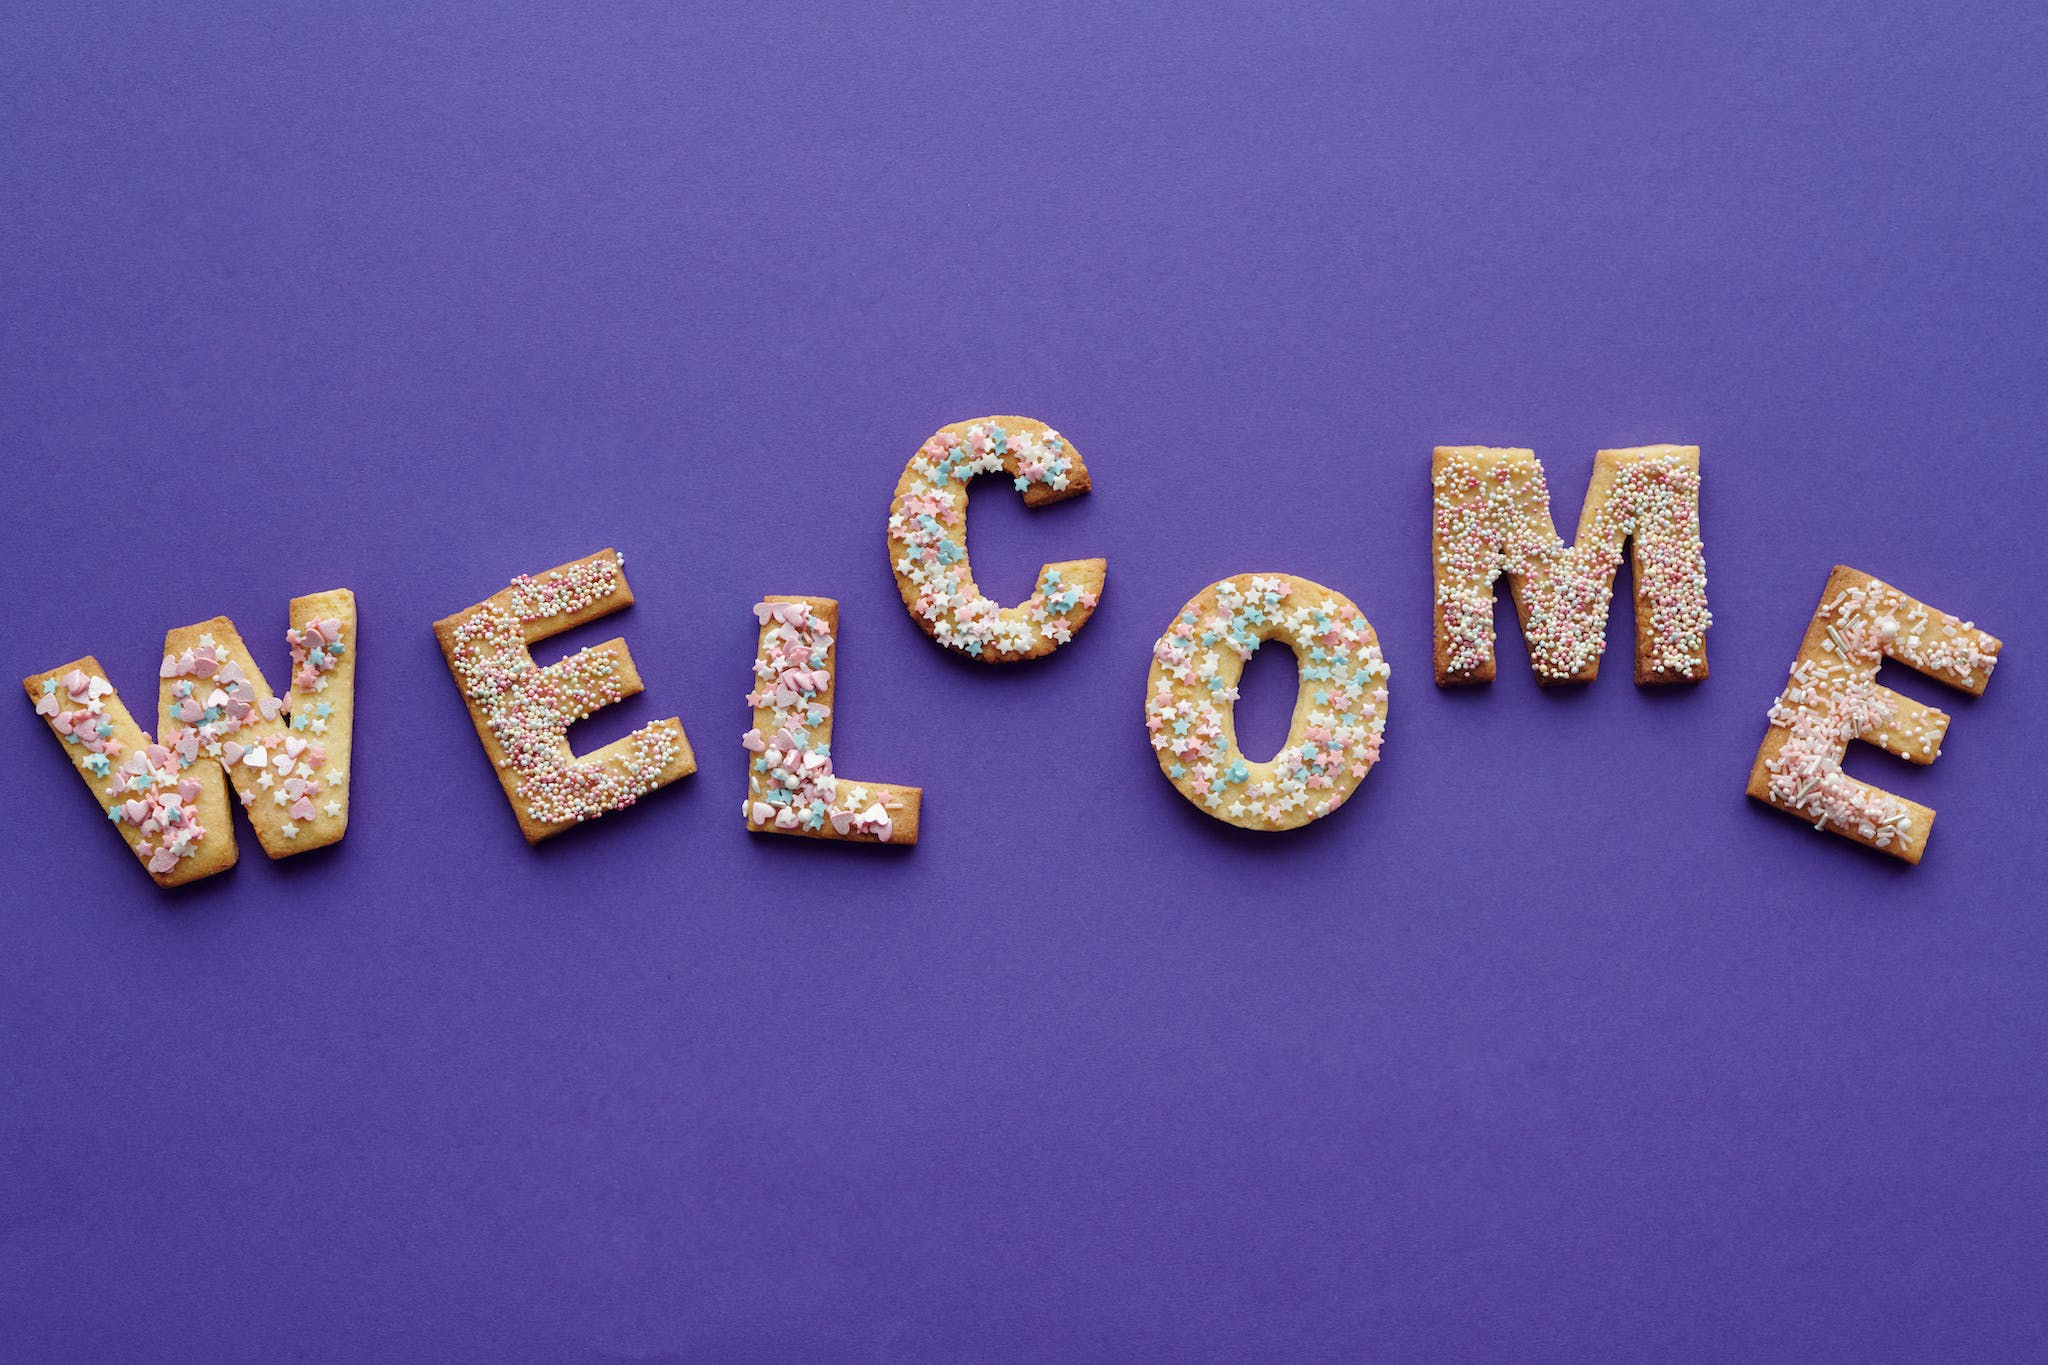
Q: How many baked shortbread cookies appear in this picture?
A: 7